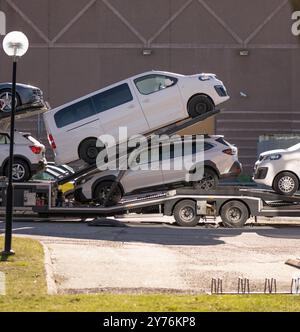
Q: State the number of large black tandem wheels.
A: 2